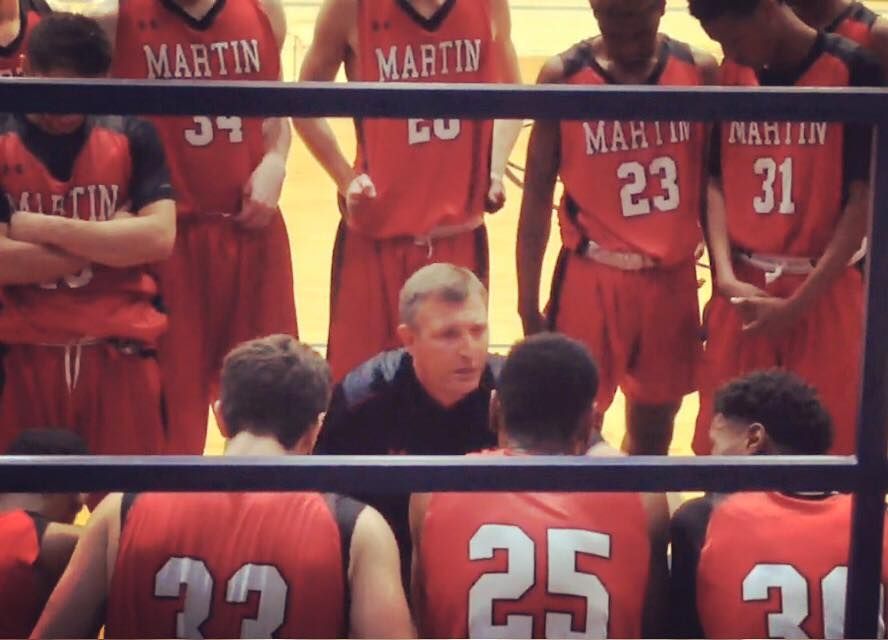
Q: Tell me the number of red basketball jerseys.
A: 11